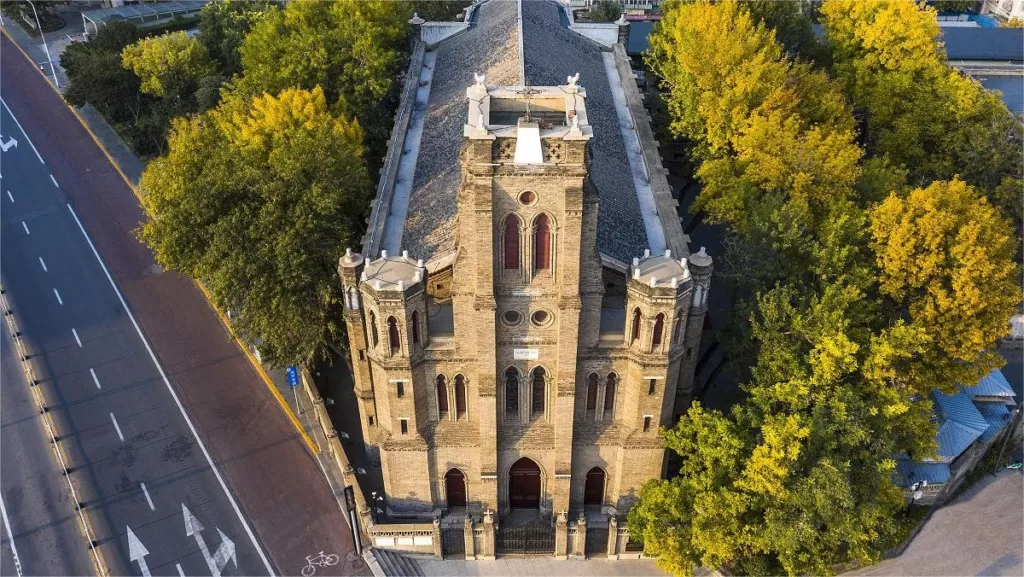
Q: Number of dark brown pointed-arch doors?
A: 3